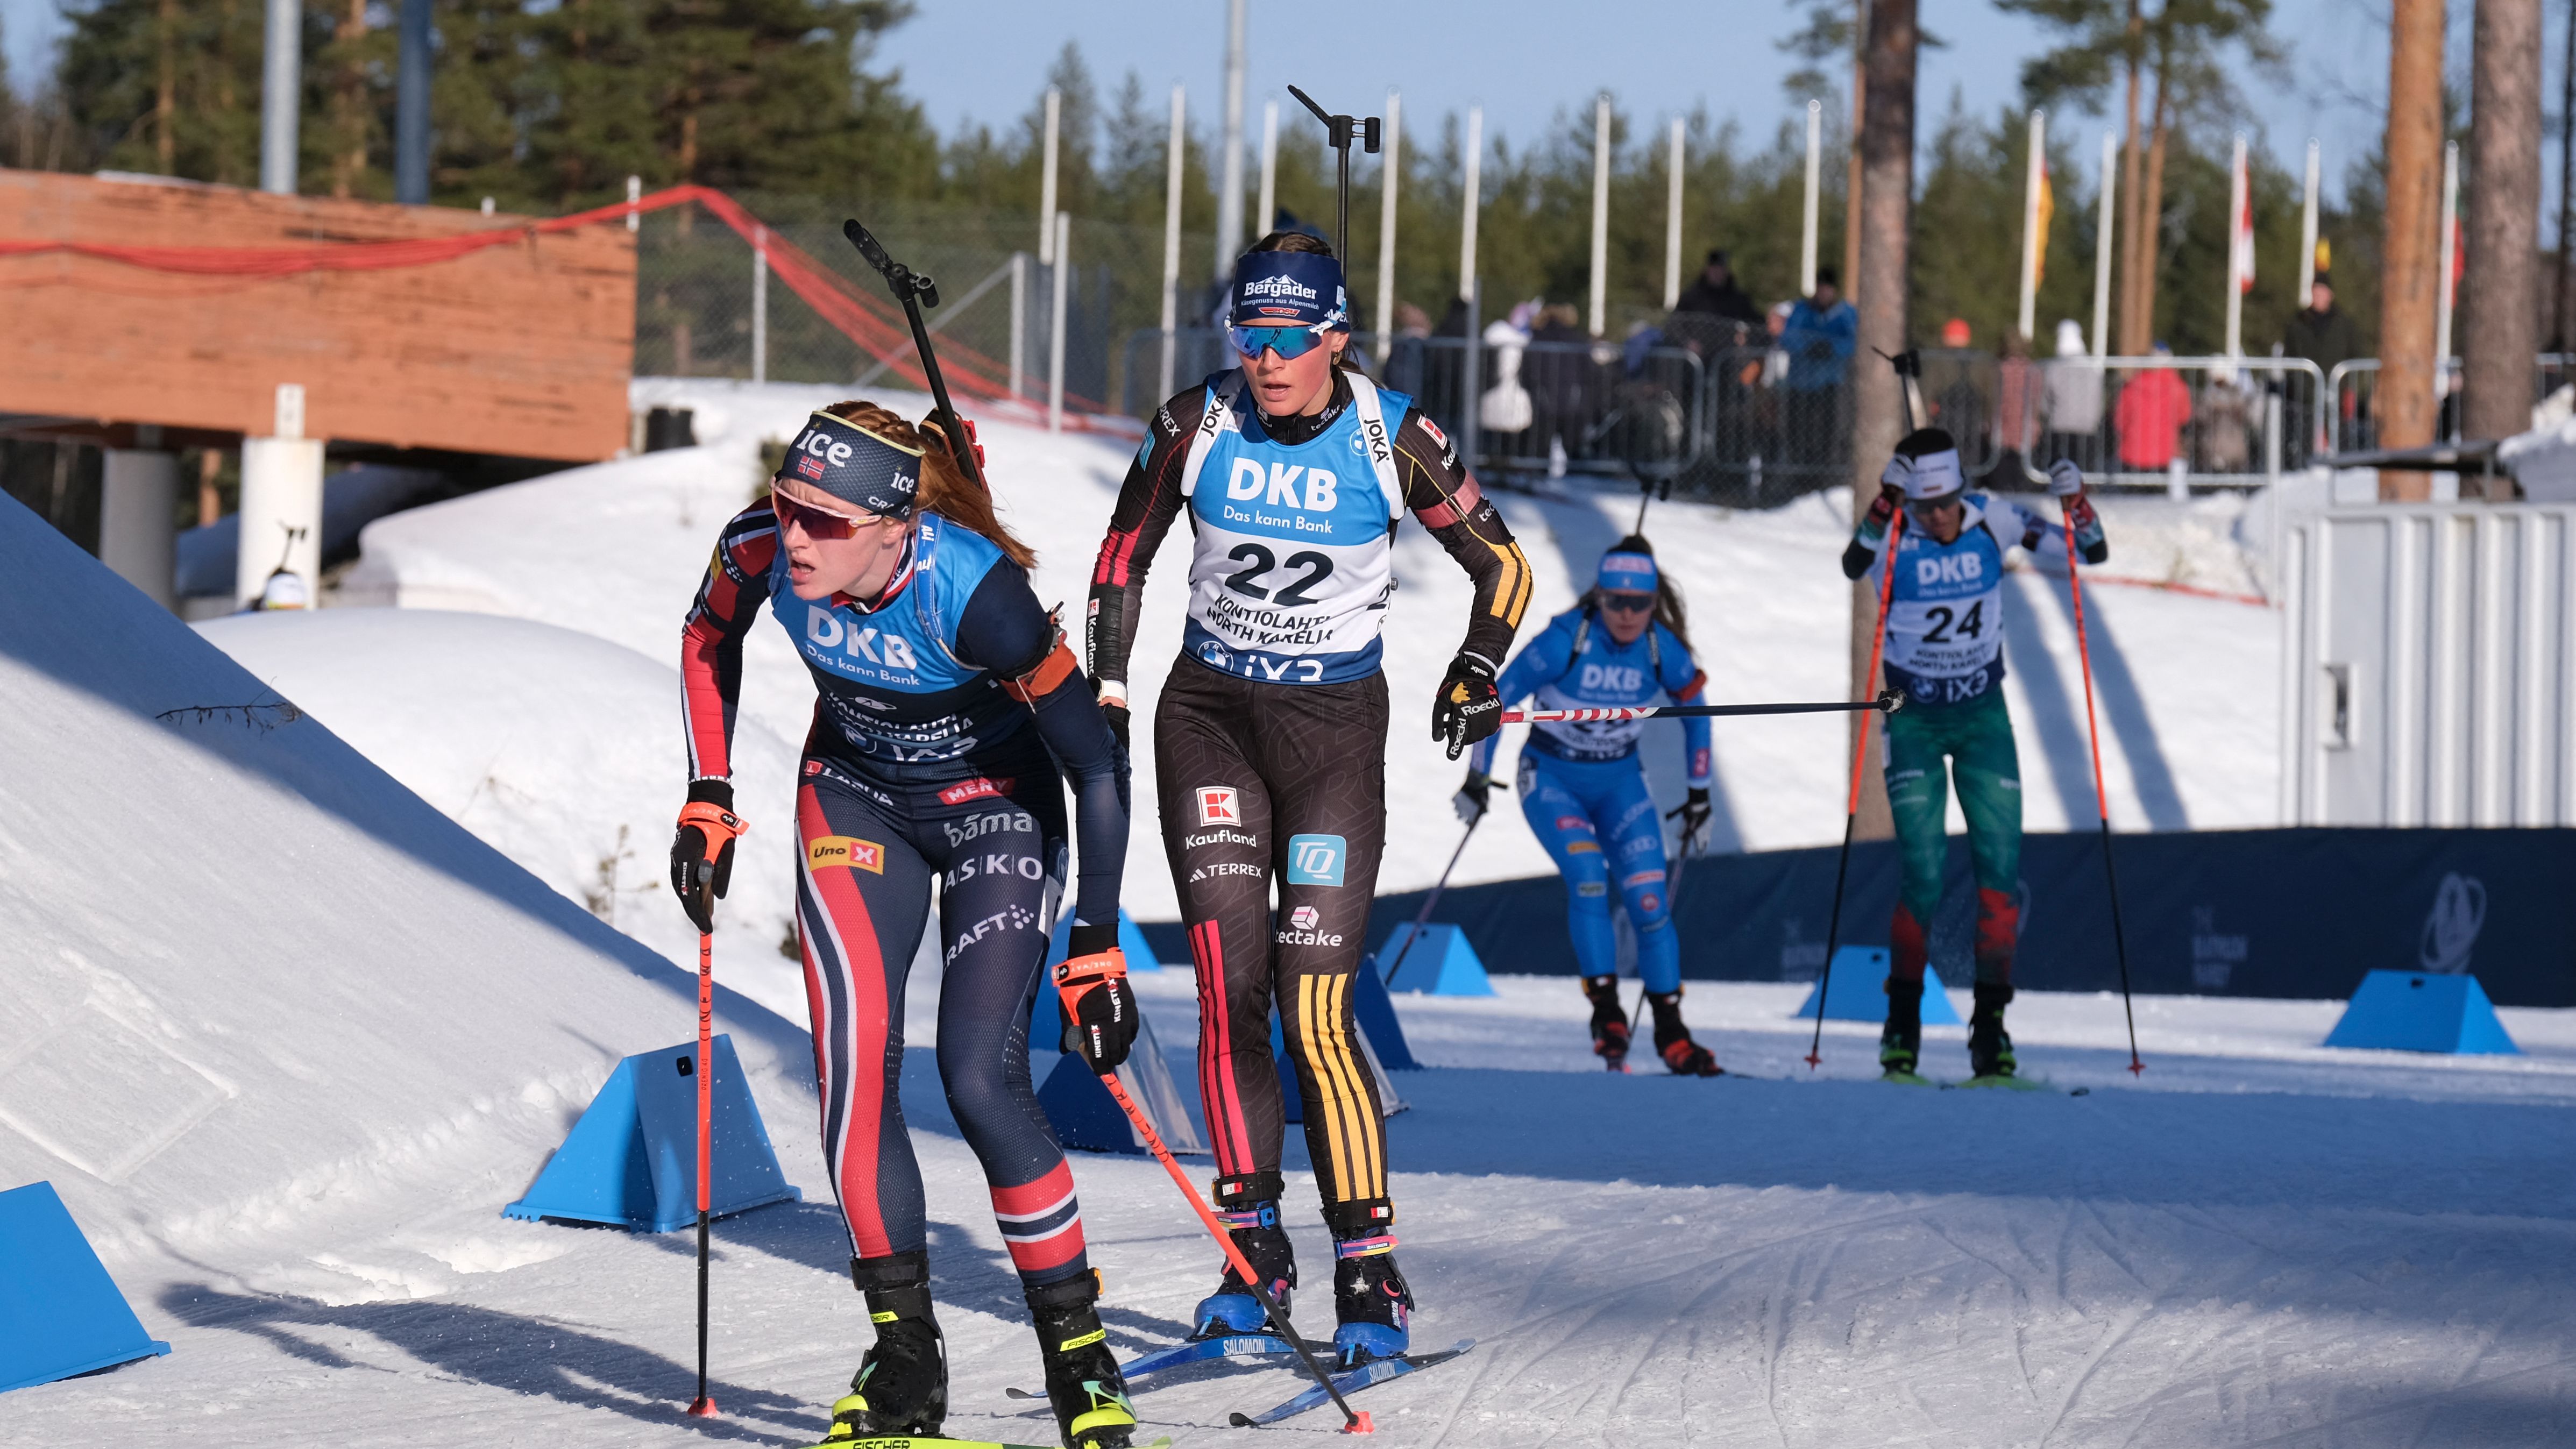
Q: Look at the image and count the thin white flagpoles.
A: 13